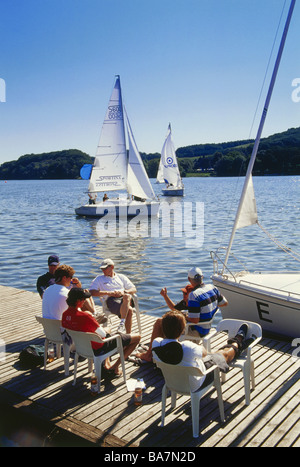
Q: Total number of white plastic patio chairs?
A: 6